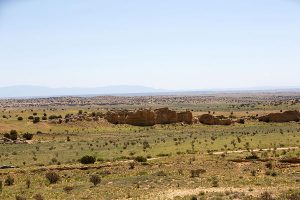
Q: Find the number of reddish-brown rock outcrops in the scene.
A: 3